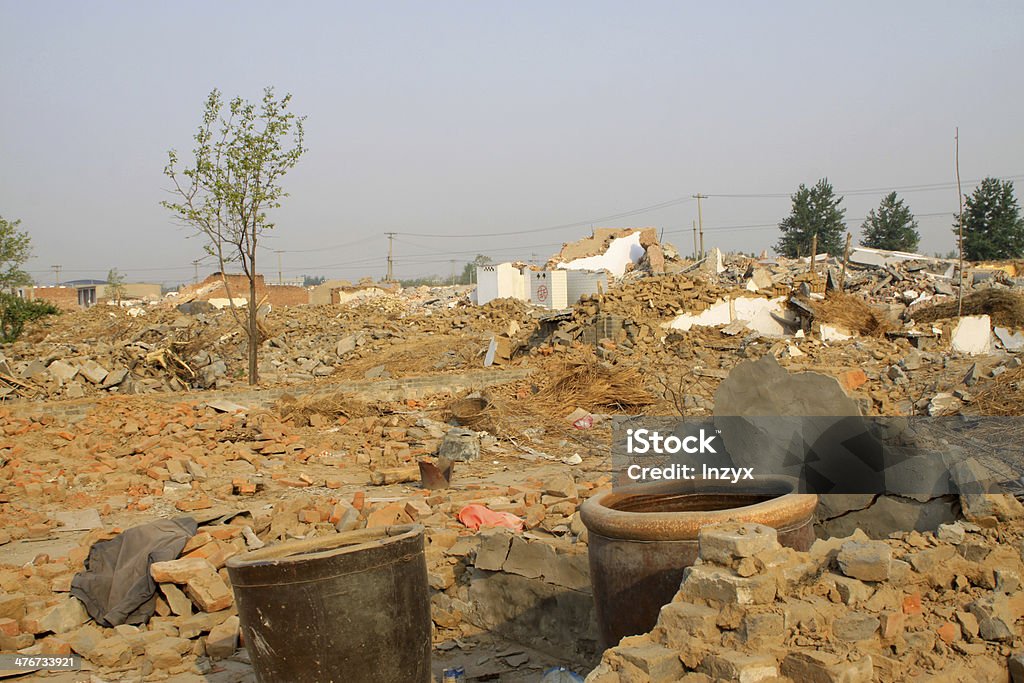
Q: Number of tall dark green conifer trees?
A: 3